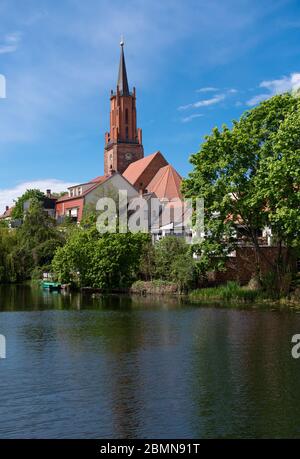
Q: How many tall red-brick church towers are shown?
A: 1